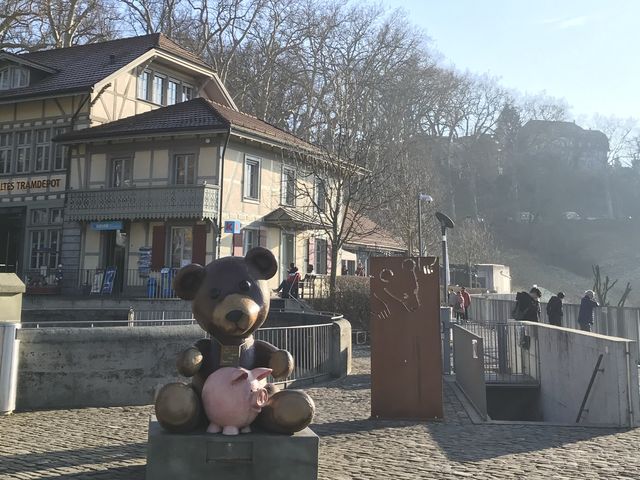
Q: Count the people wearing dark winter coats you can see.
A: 3